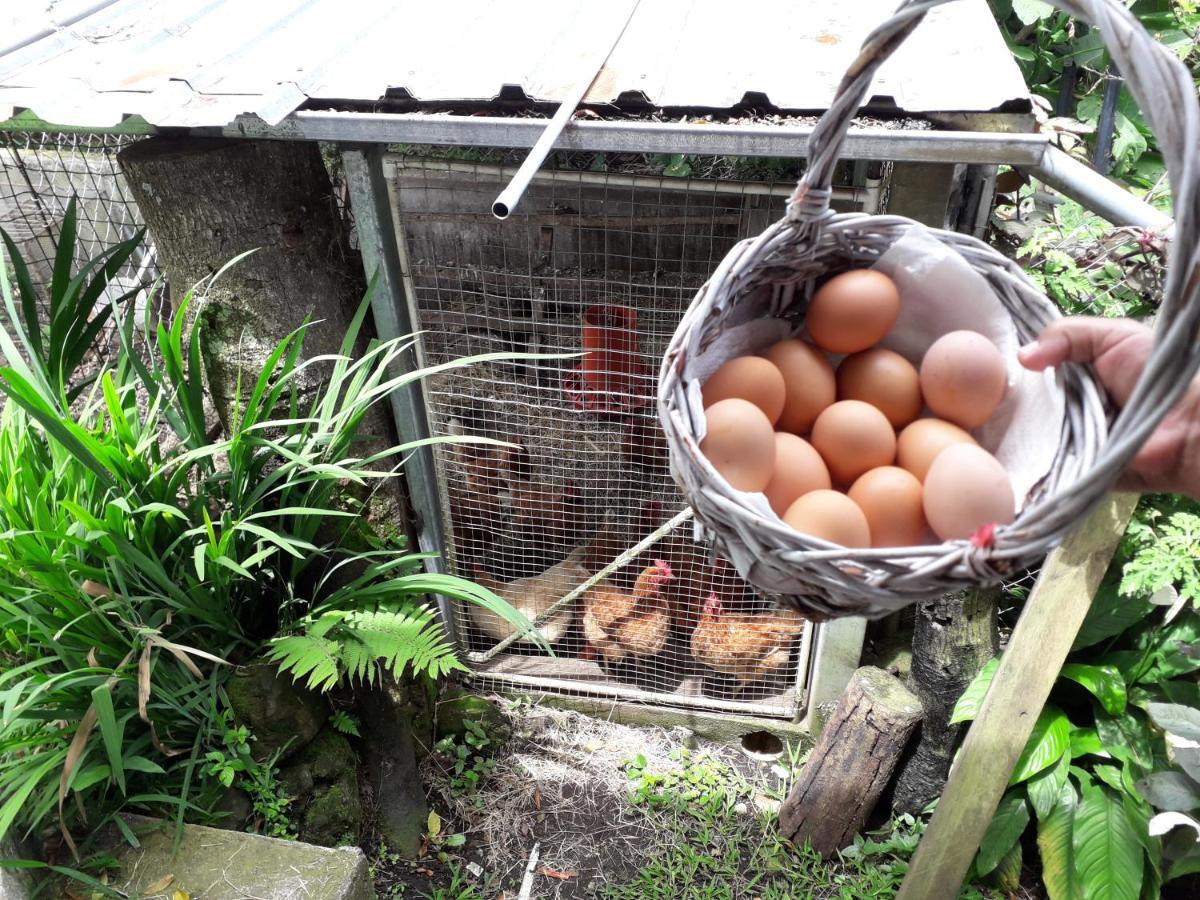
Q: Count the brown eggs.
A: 12